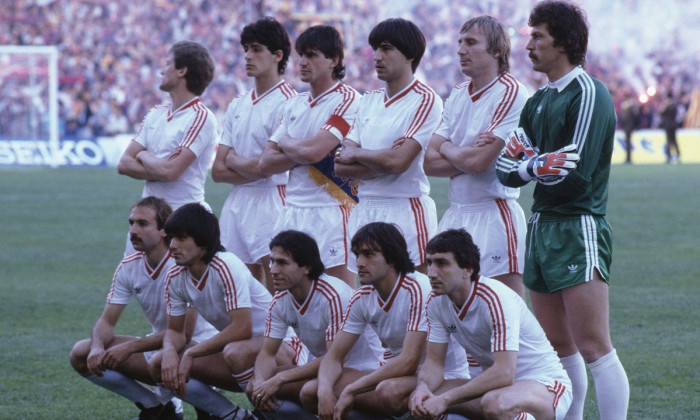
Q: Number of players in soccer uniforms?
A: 11